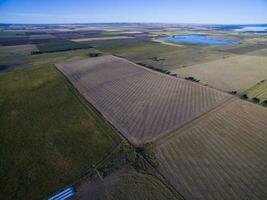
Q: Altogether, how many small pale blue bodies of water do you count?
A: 2